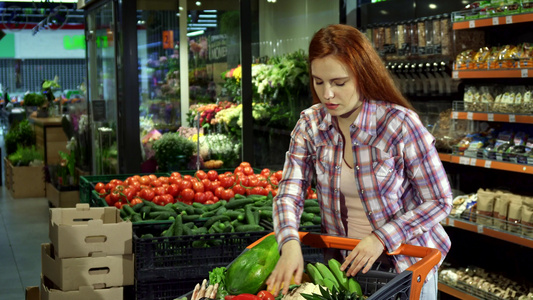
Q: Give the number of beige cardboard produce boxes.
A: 3